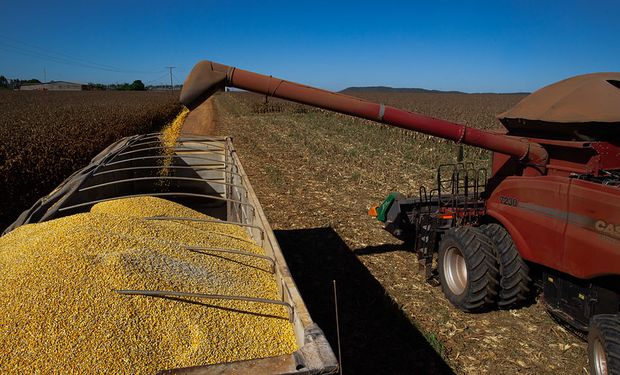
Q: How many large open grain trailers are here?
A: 1